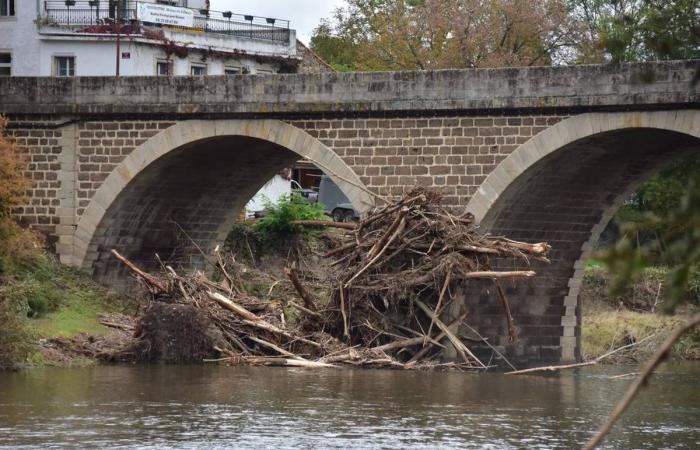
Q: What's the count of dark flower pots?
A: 6